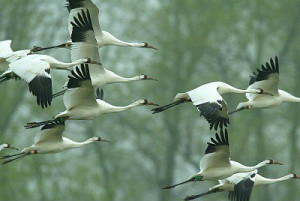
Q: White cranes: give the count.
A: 11